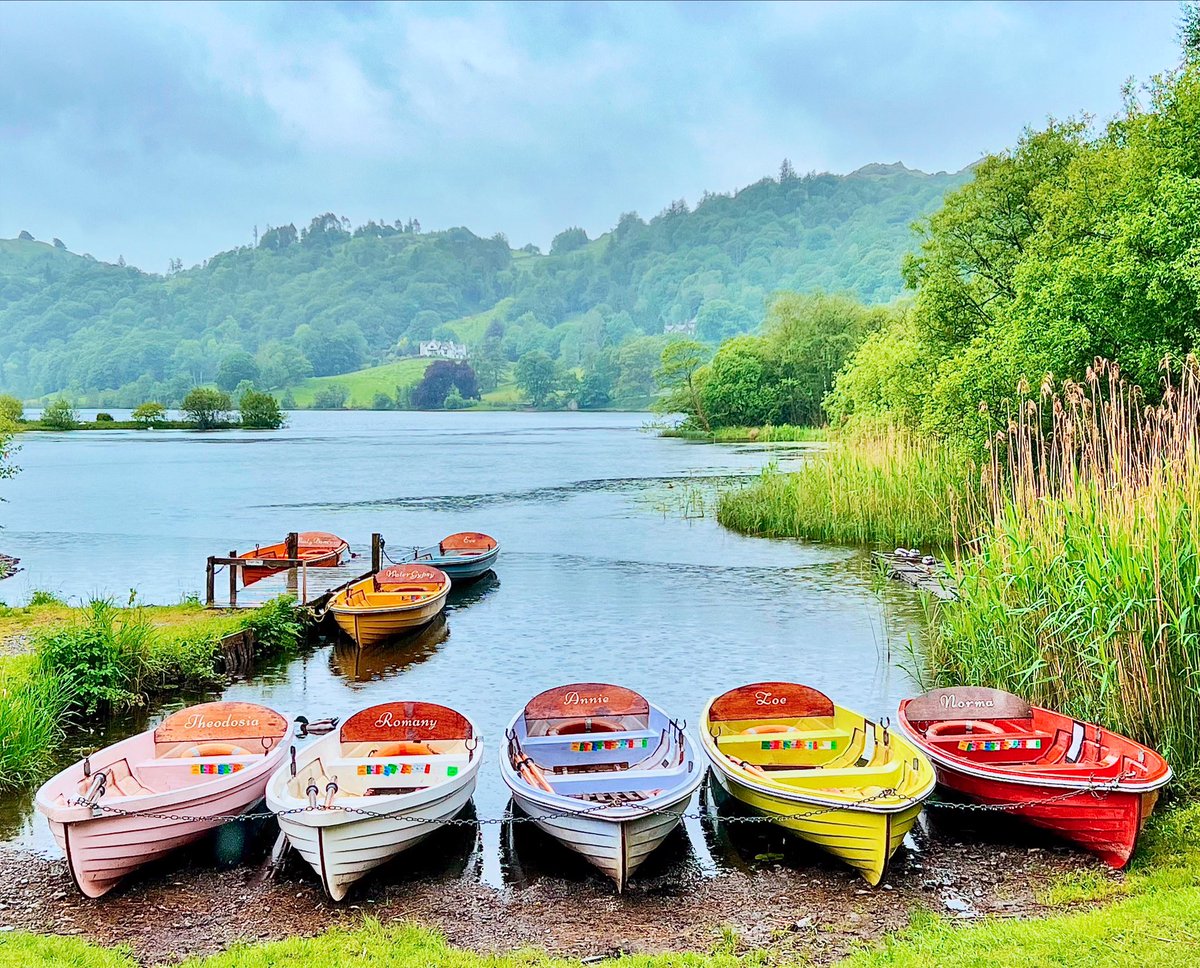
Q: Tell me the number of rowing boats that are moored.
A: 8